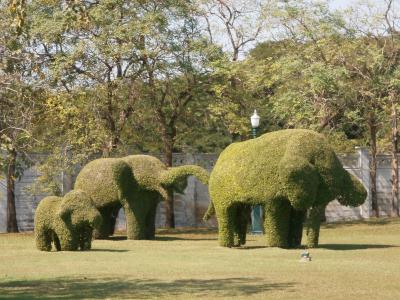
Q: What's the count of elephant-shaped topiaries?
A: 3